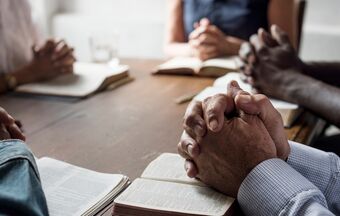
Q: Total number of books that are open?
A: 5